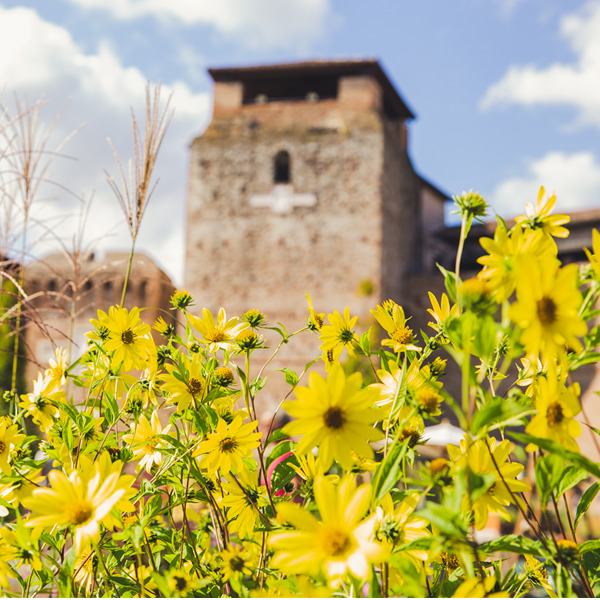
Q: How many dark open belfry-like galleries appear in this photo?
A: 1